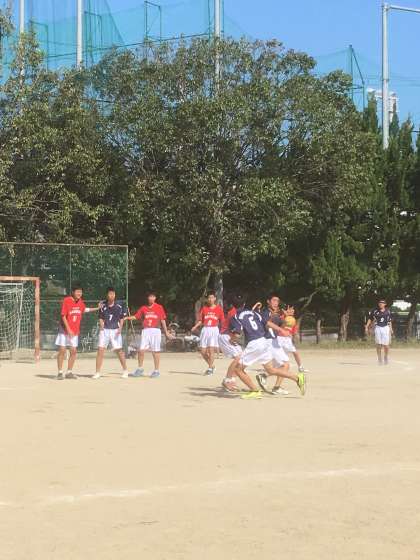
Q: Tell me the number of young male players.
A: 9